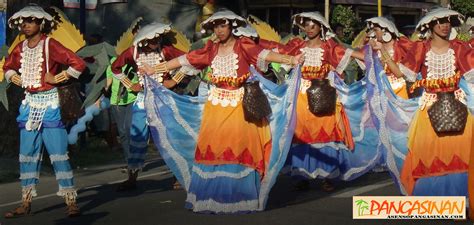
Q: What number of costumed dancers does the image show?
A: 6